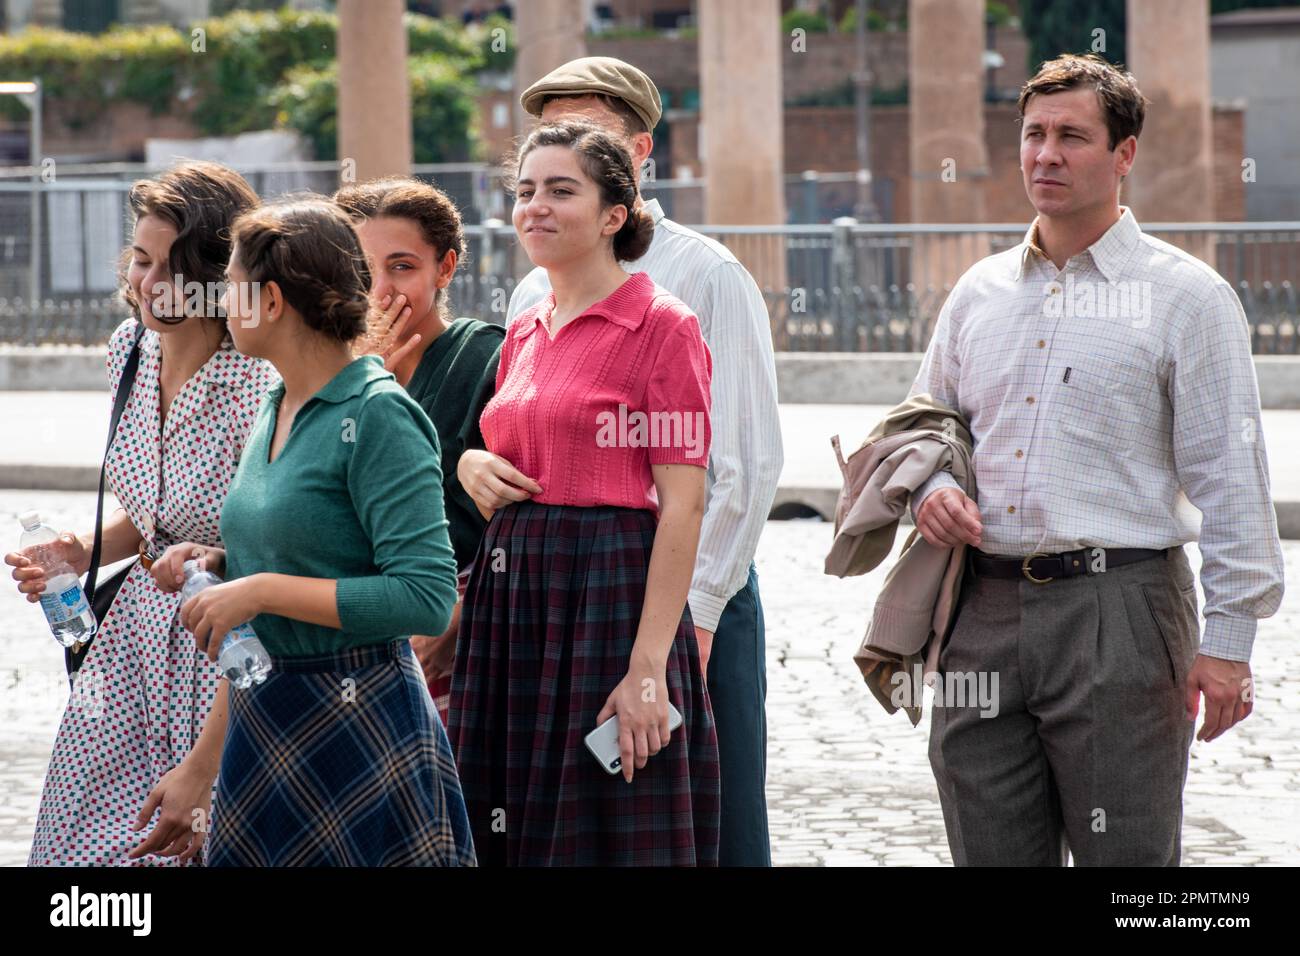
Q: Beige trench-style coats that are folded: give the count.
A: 1